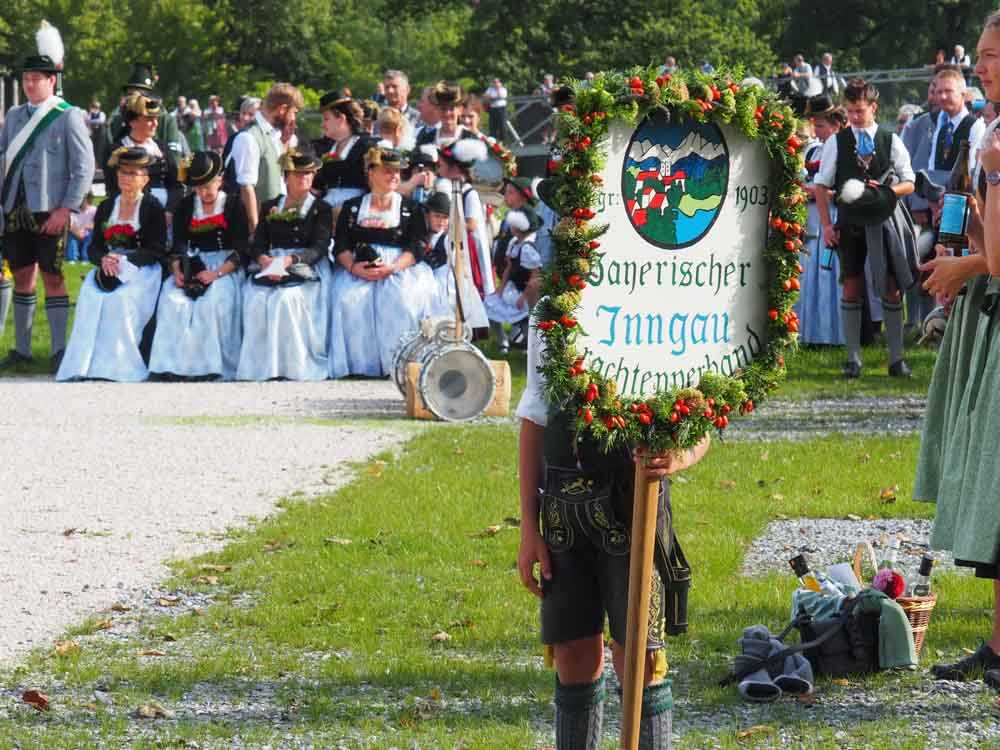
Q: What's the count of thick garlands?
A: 1